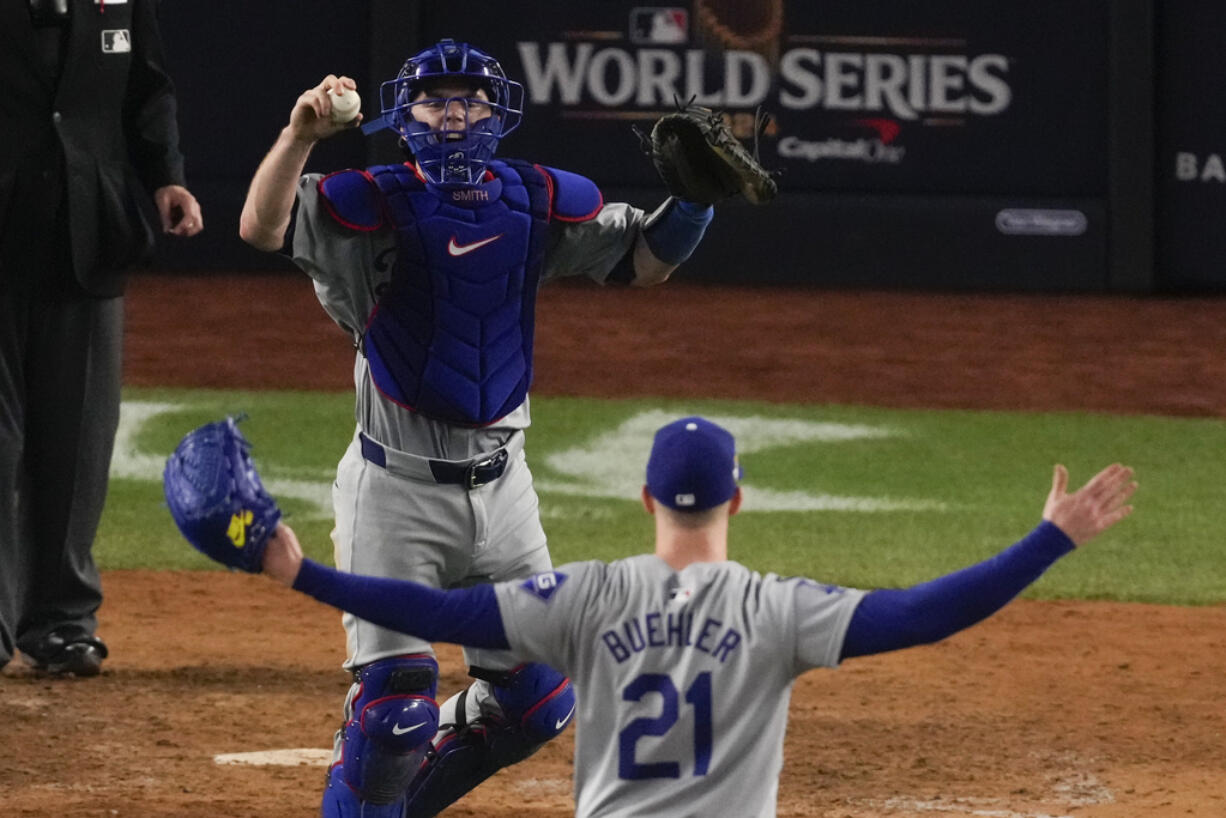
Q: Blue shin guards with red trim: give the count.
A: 2